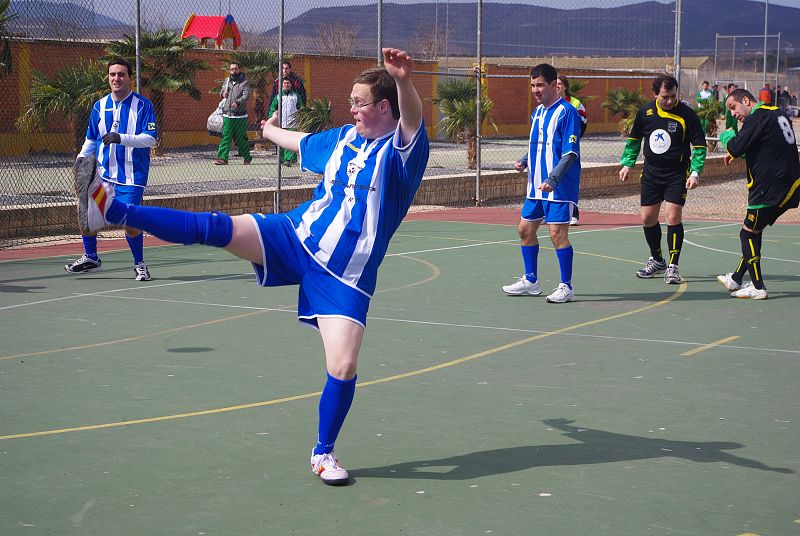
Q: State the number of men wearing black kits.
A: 2